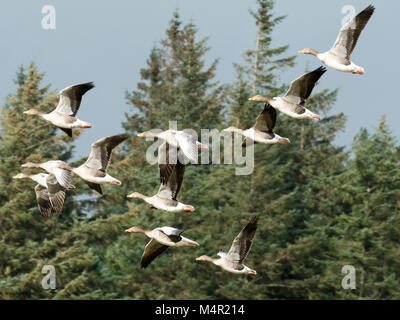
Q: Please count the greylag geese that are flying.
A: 11